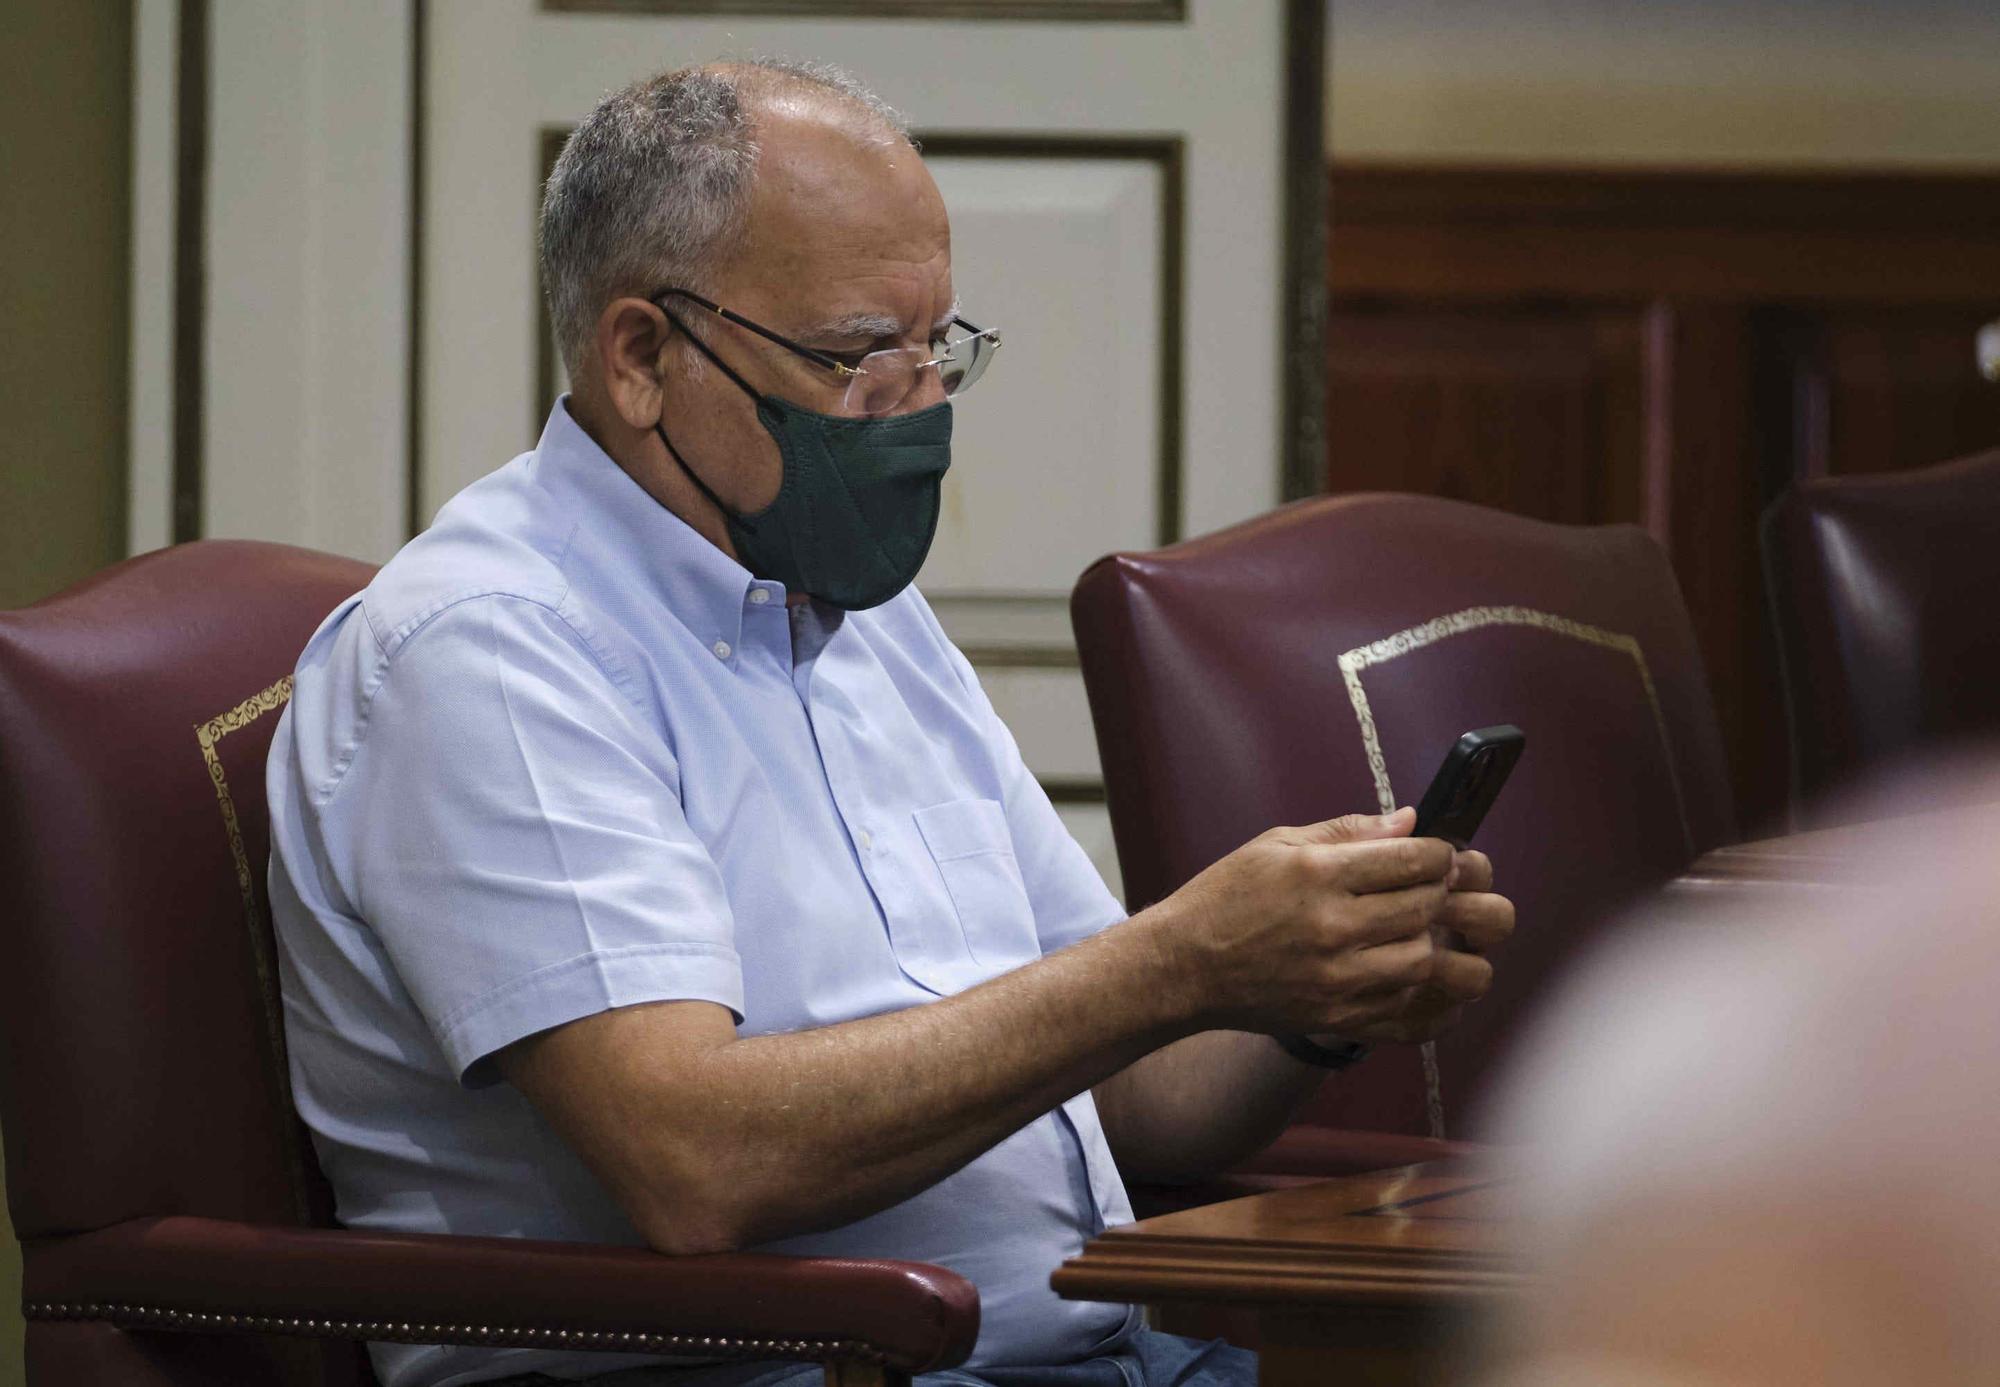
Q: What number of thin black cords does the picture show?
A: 2